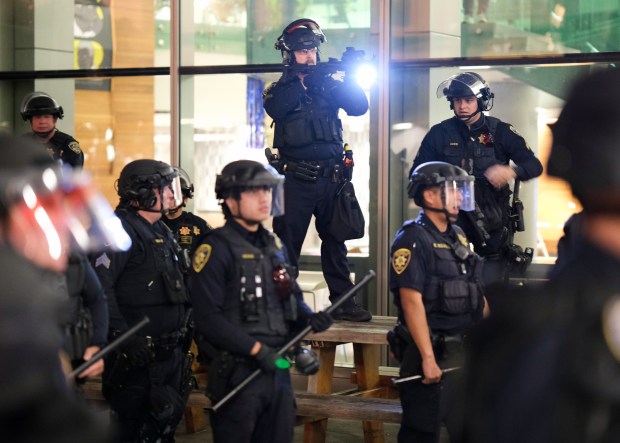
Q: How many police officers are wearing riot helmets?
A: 9